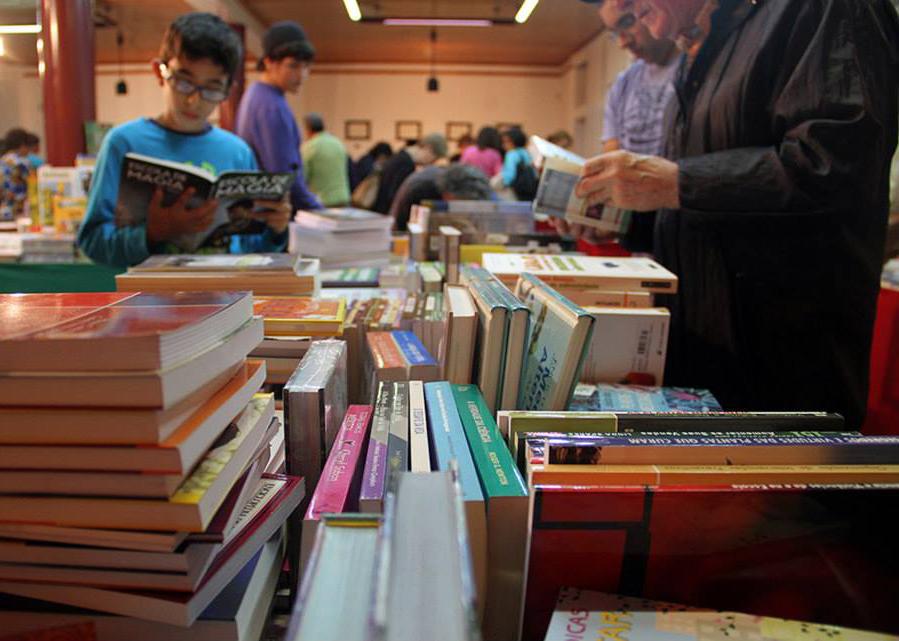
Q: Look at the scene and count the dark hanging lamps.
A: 2